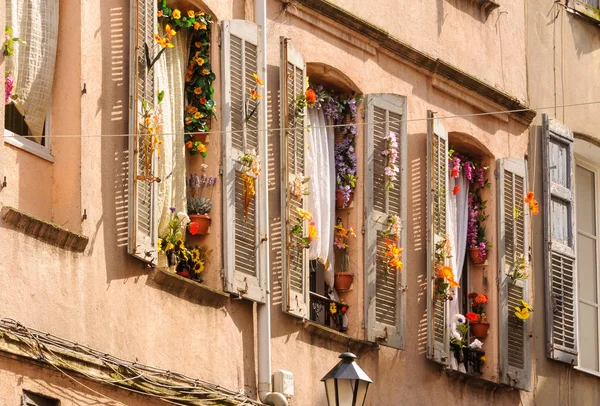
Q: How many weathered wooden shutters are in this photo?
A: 7